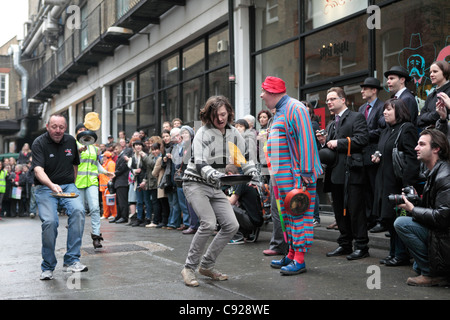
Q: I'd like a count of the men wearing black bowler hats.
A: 2